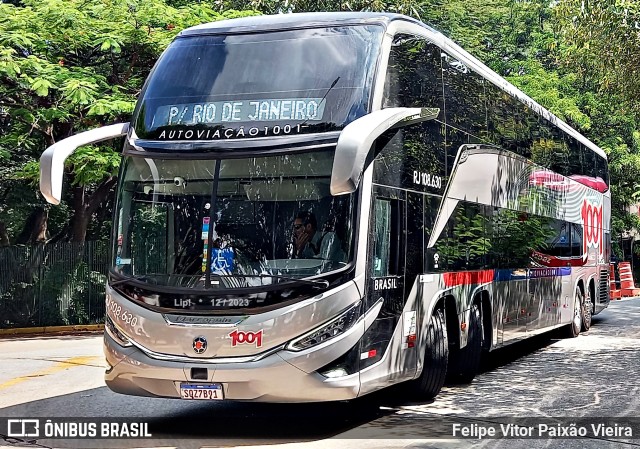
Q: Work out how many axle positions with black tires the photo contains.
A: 4